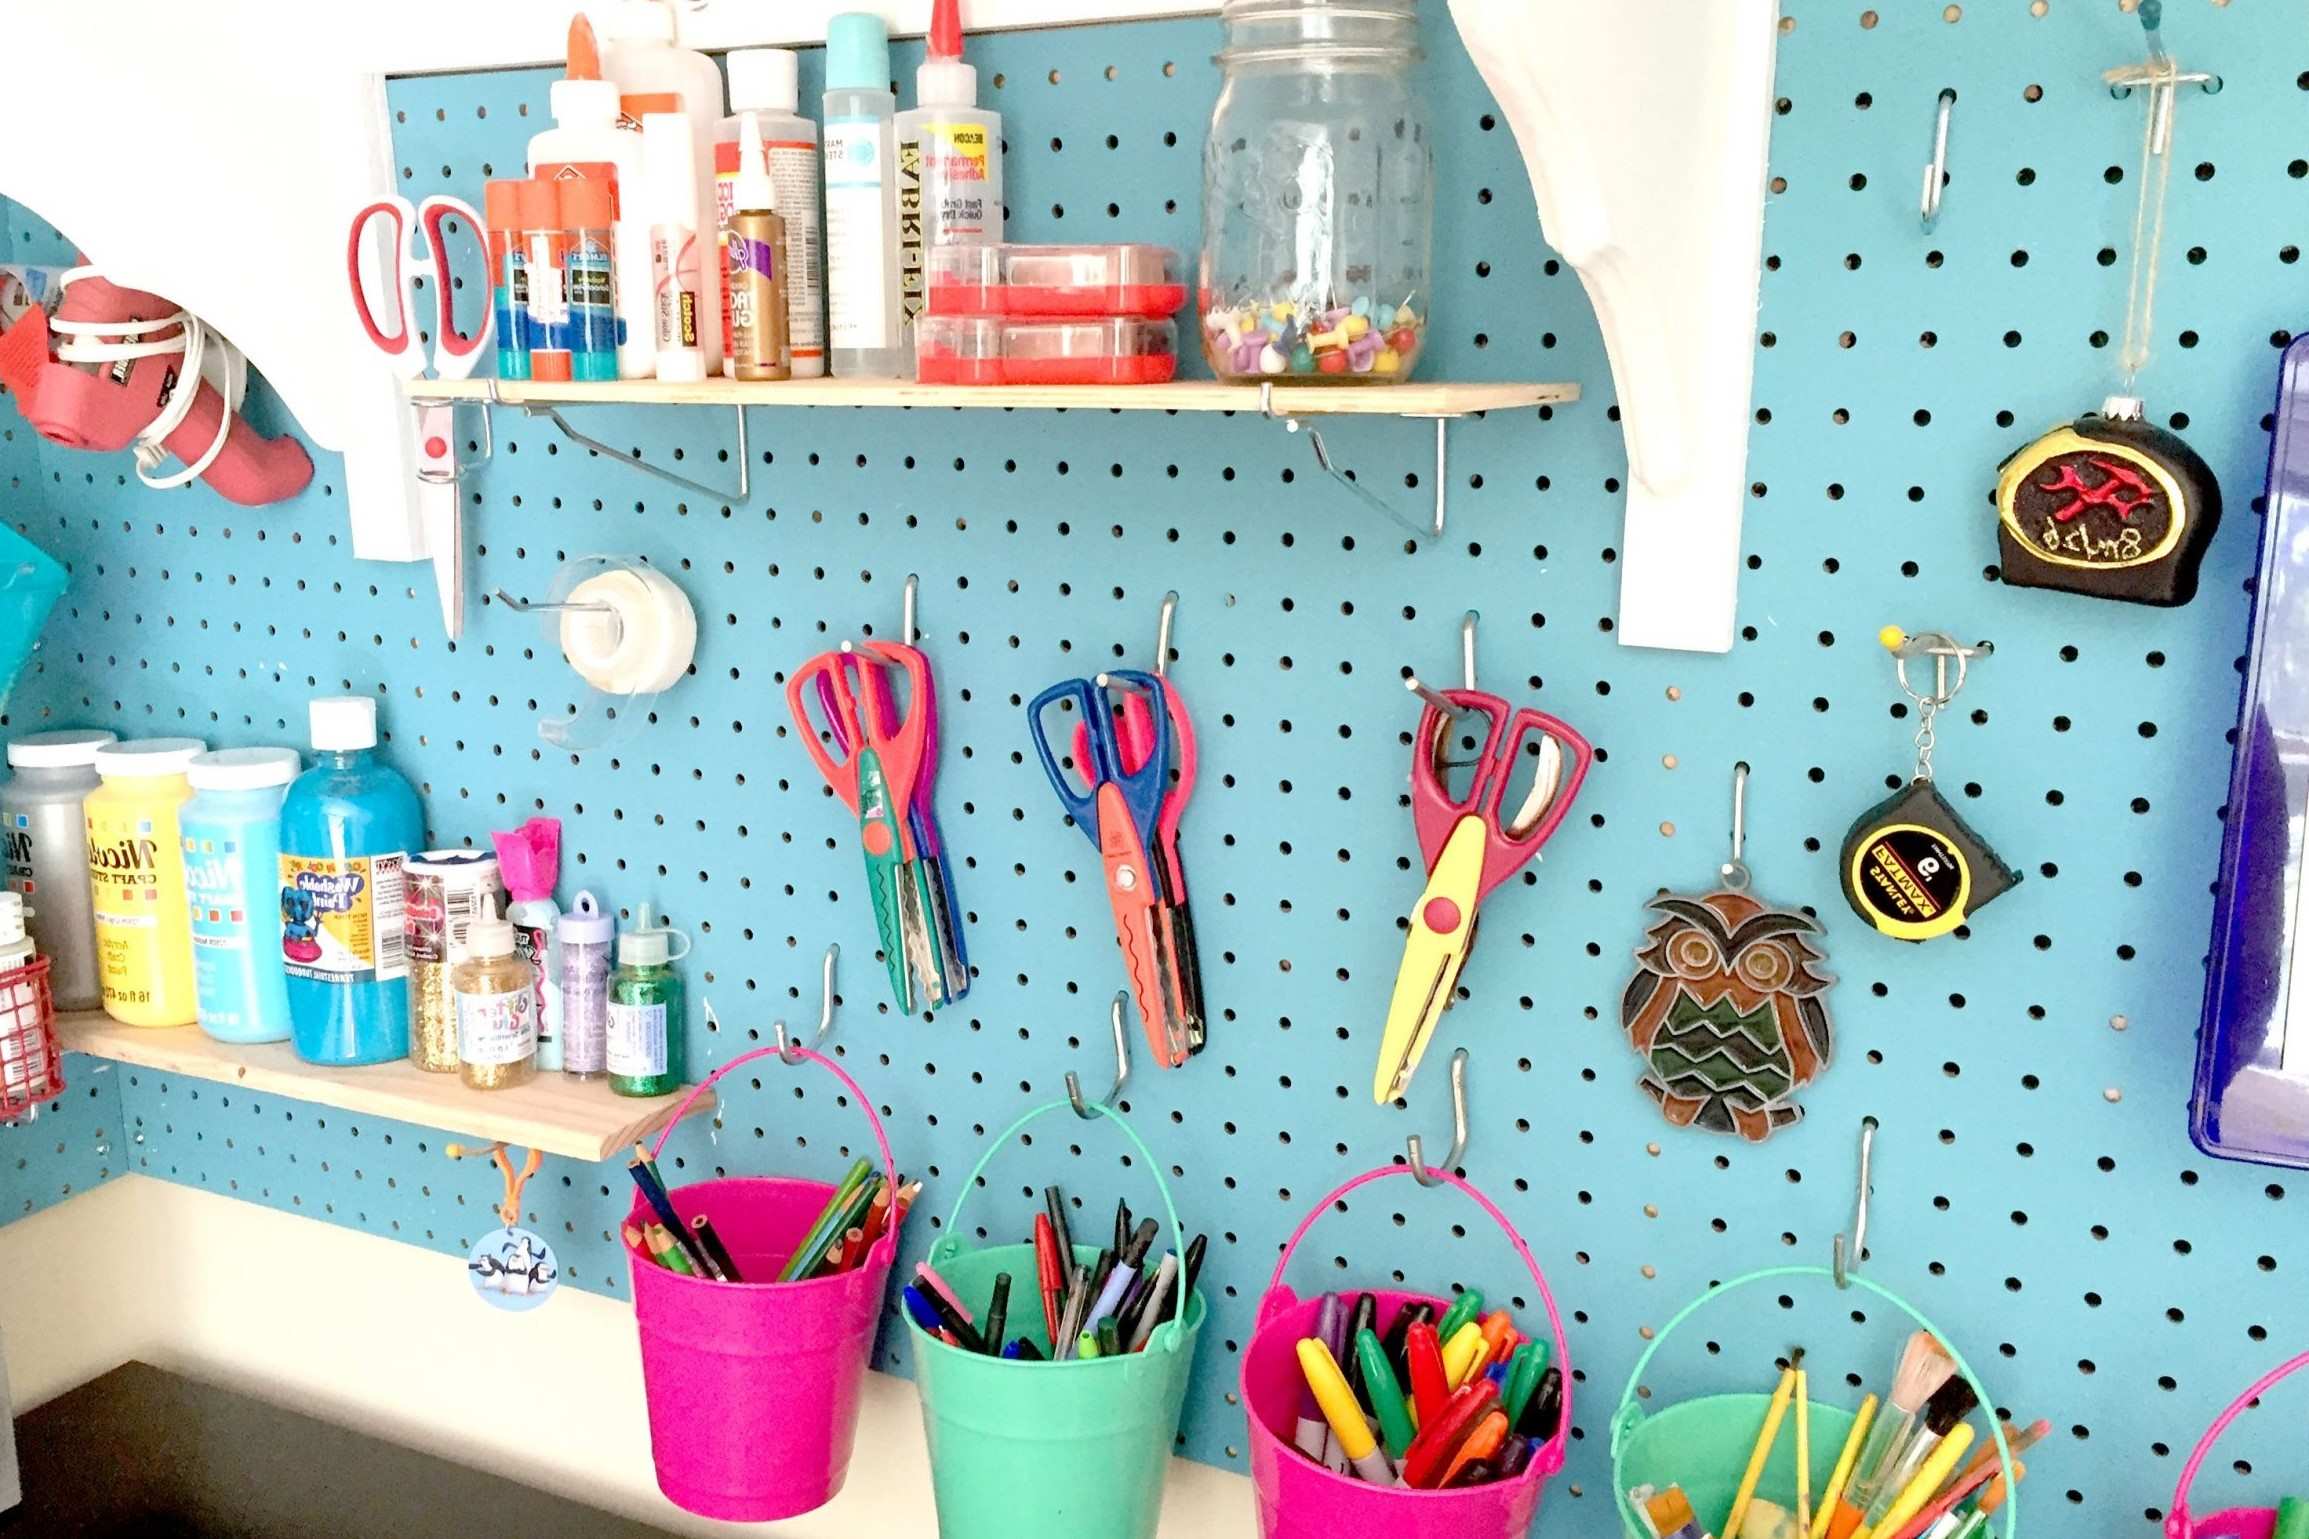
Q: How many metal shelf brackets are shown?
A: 2